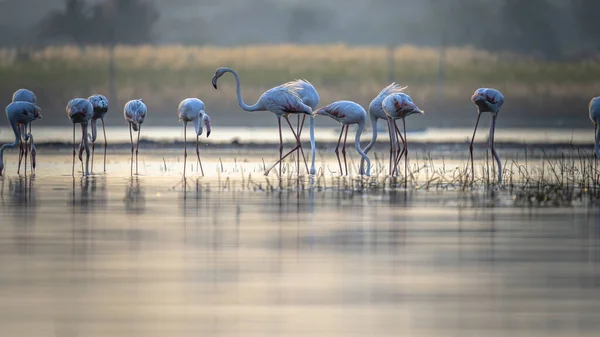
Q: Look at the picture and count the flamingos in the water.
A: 13